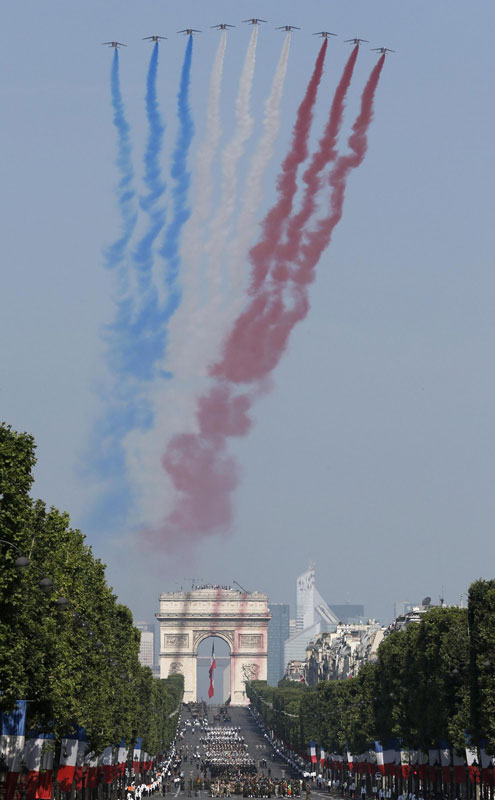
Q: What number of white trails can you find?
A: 3